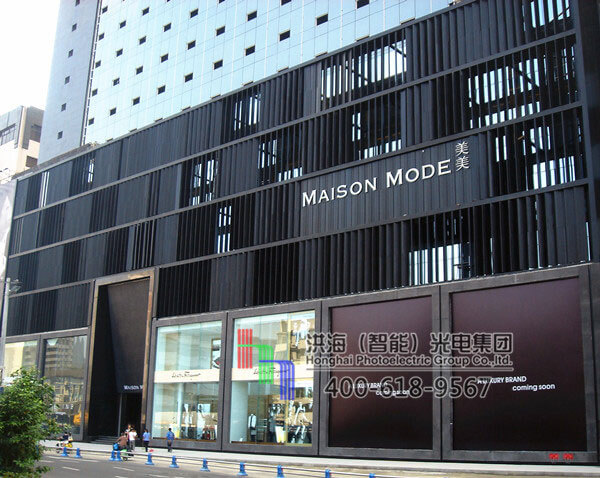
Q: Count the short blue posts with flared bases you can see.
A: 11